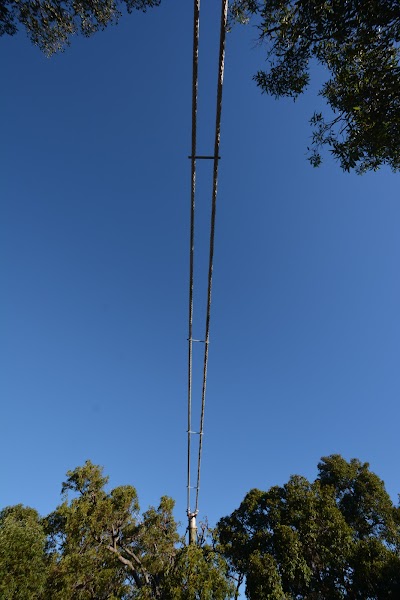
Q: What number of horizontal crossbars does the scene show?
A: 4